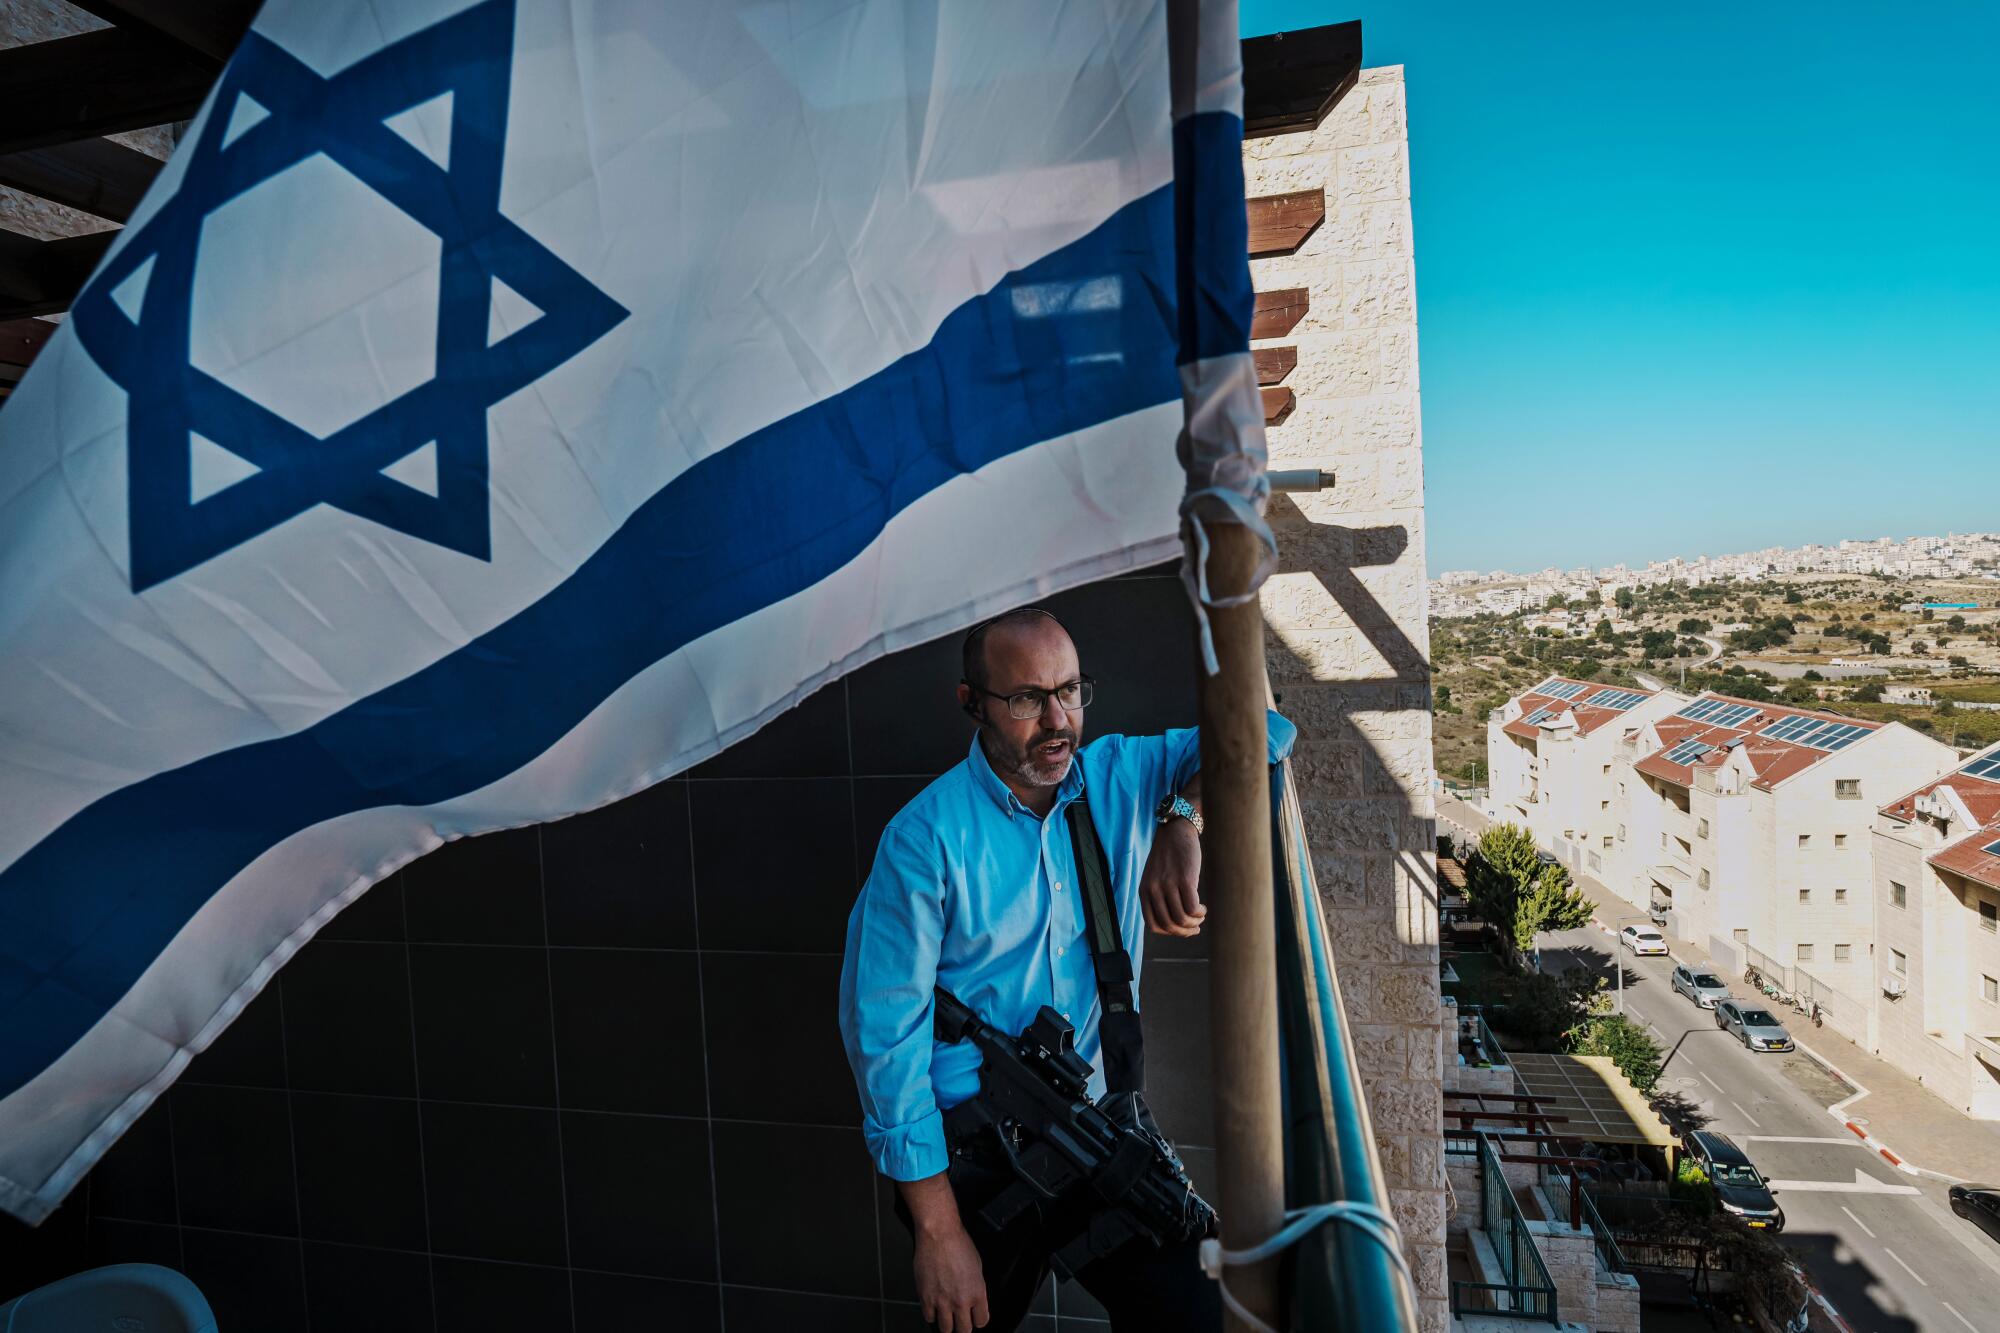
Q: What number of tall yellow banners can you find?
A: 0